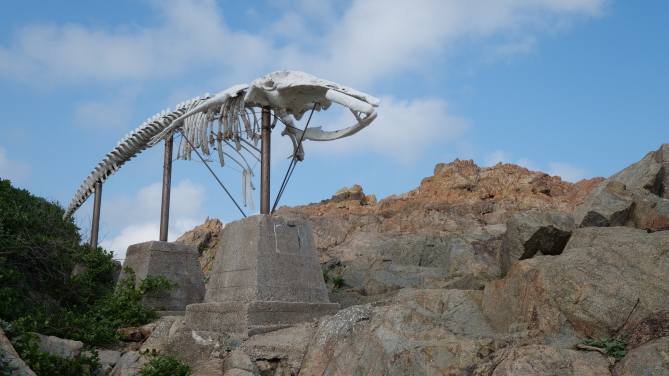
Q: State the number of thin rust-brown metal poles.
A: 3